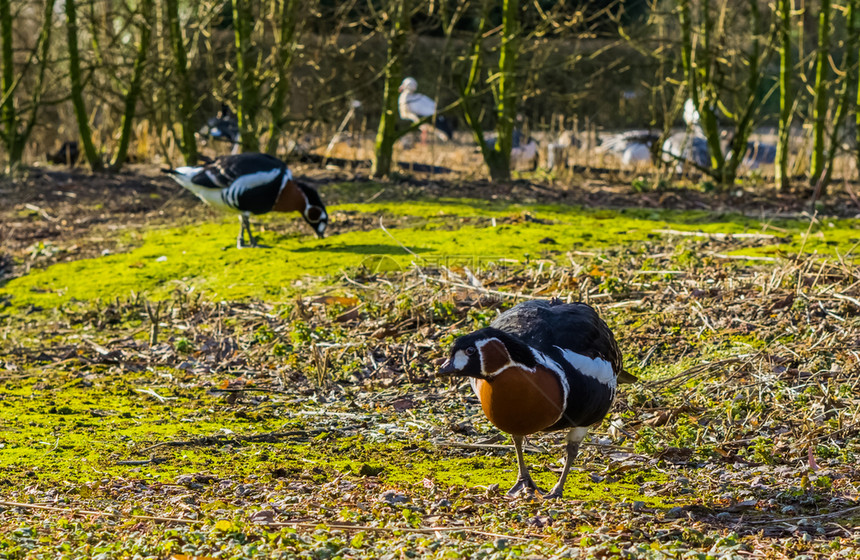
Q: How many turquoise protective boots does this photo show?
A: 0